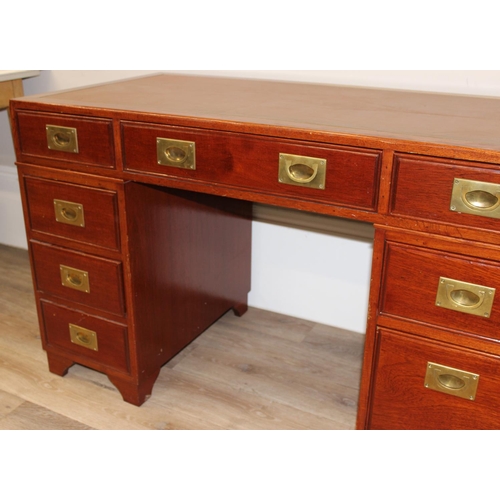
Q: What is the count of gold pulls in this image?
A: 9